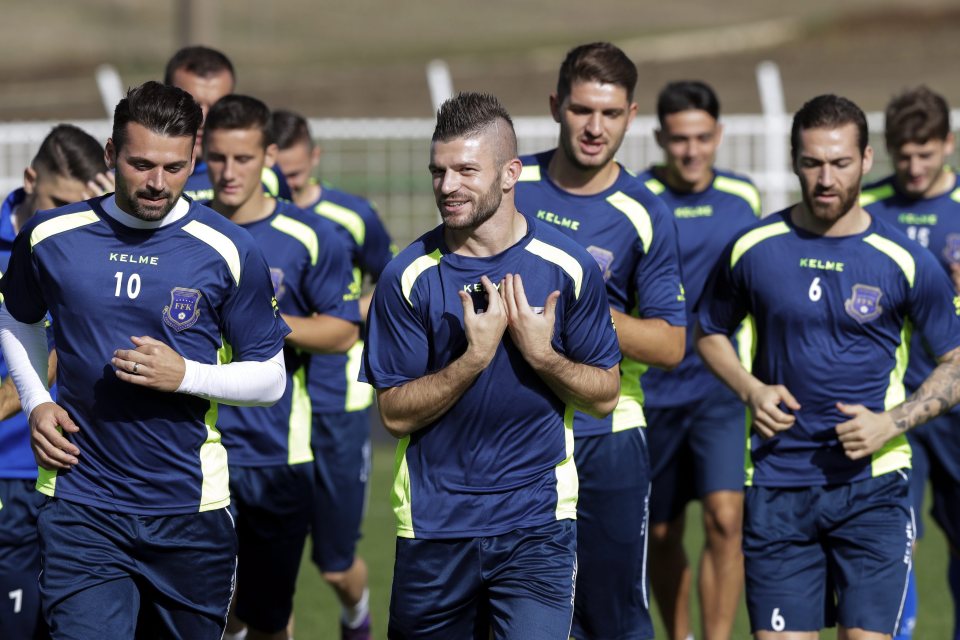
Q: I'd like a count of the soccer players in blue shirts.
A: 10